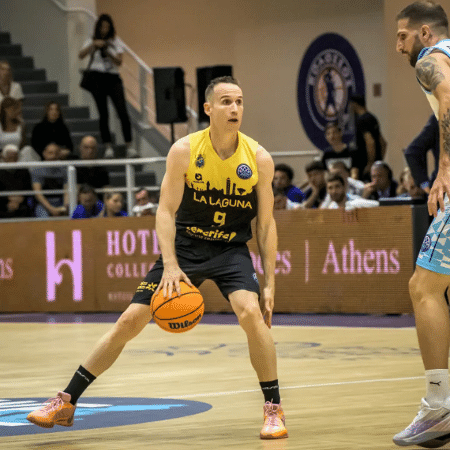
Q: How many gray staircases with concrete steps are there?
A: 1